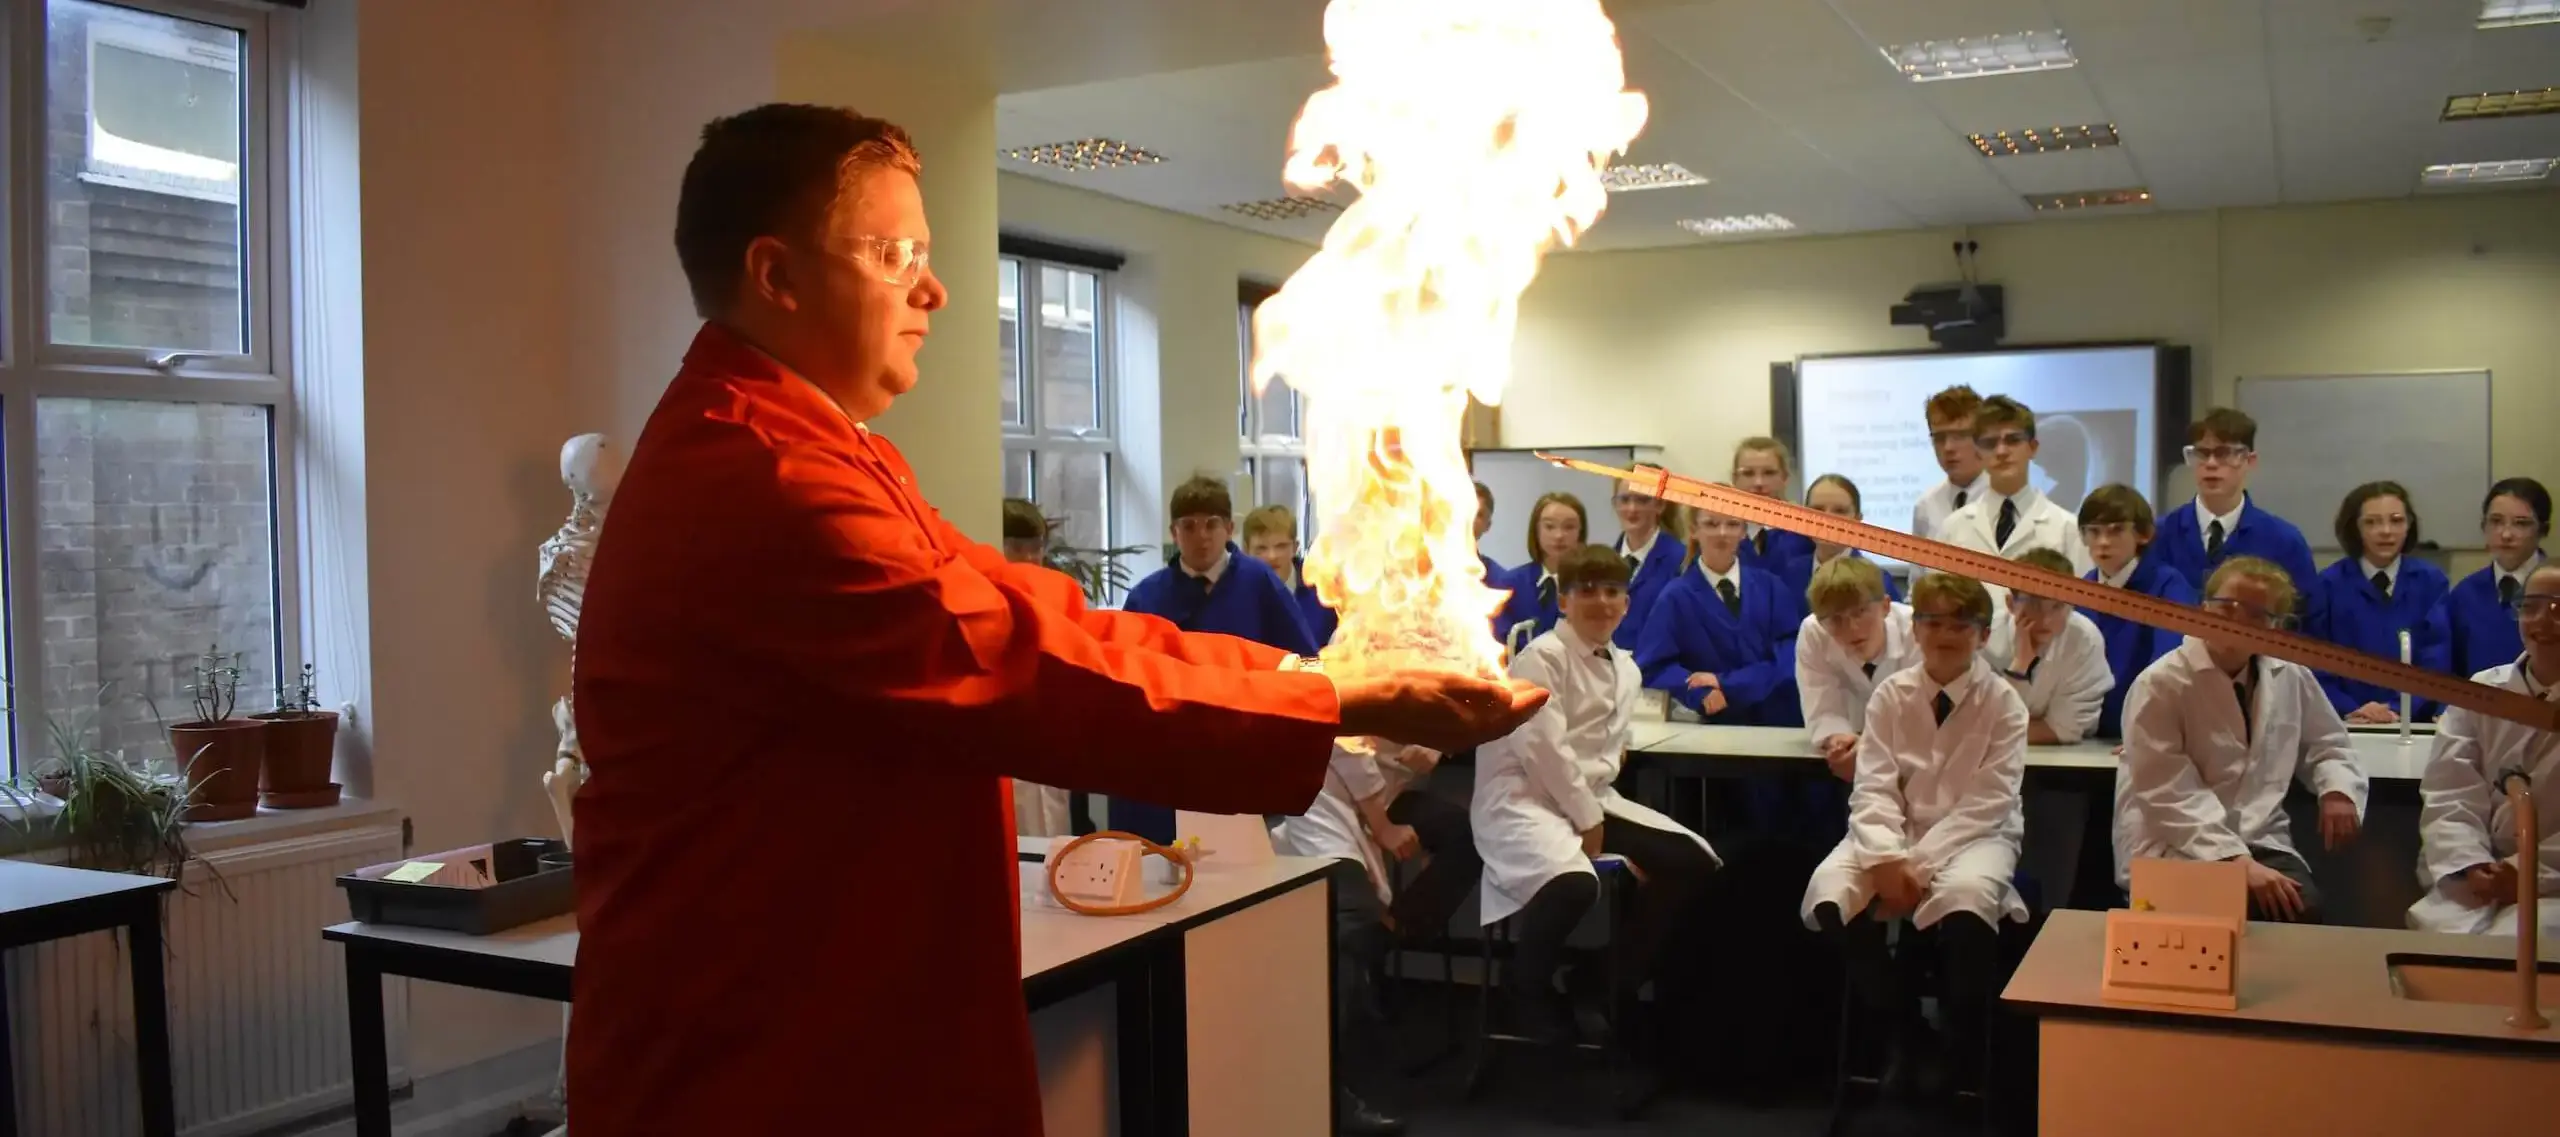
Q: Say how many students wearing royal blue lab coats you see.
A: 12